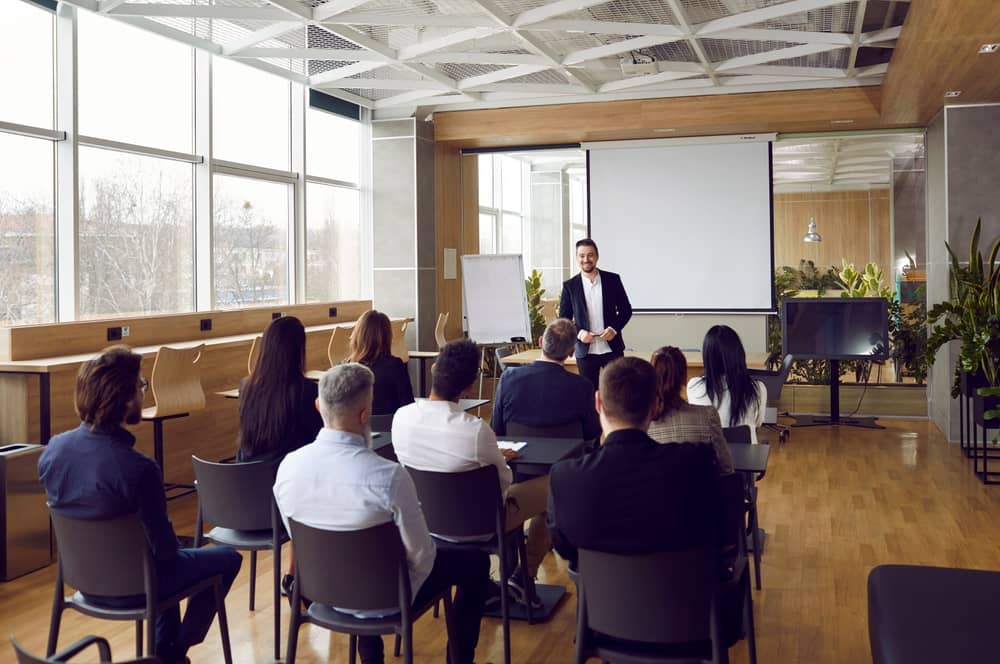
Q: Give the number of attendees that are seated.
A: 9